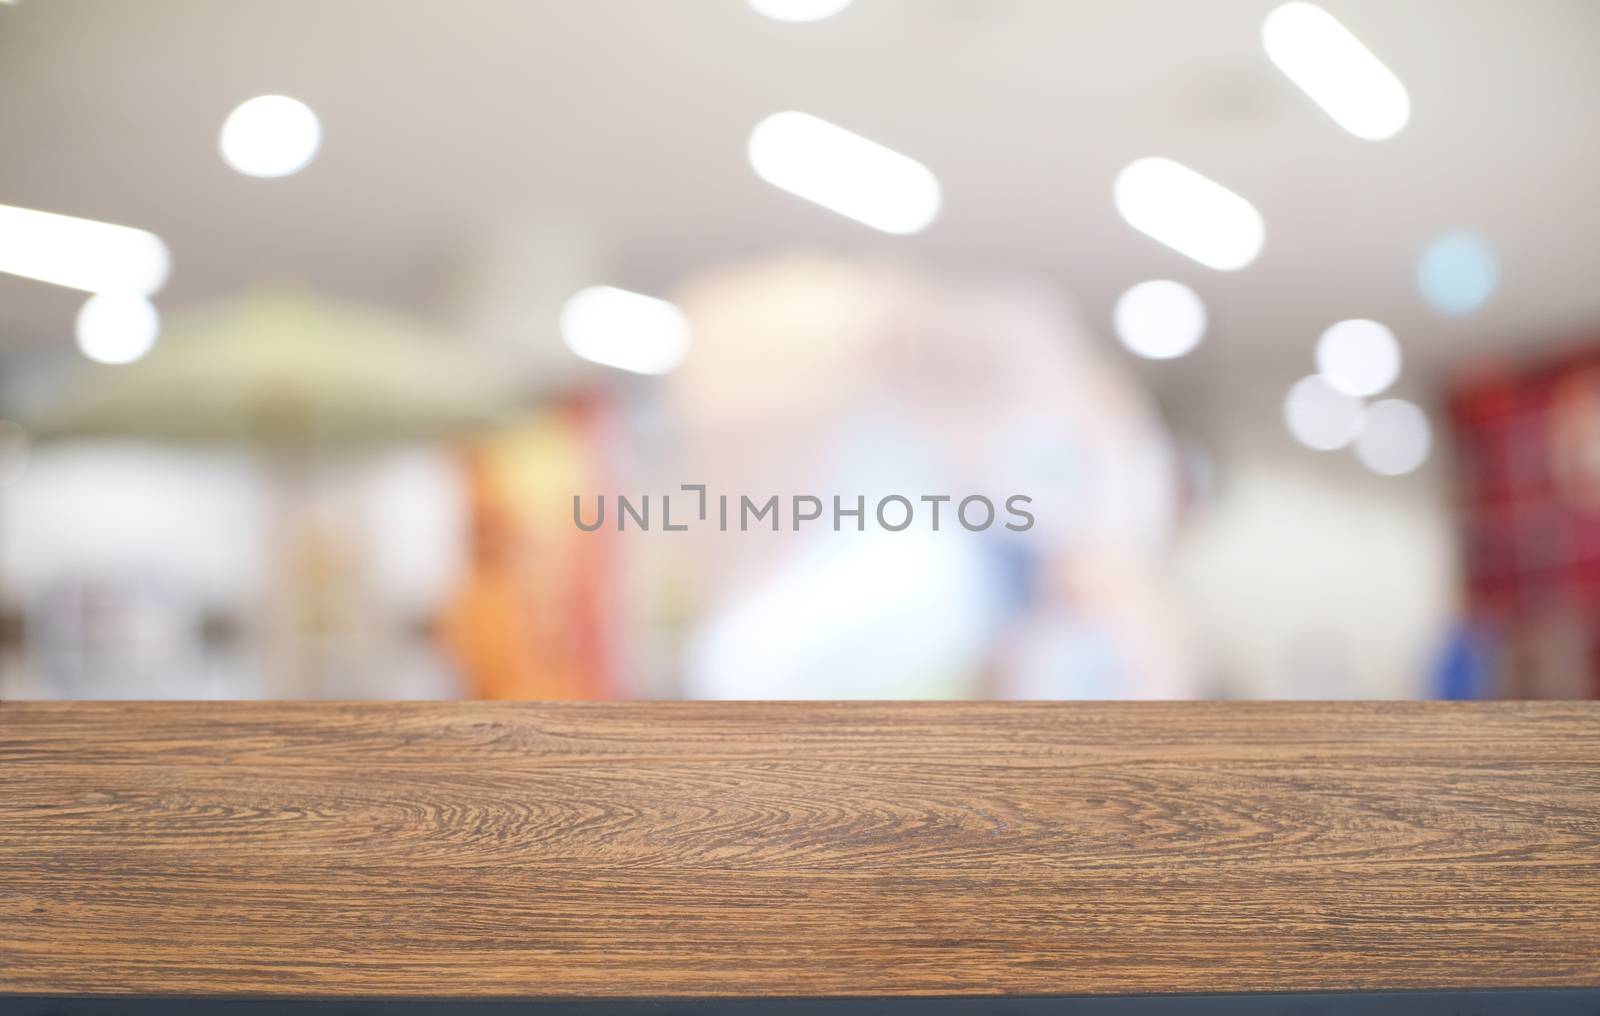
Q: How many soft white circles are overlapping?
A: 3